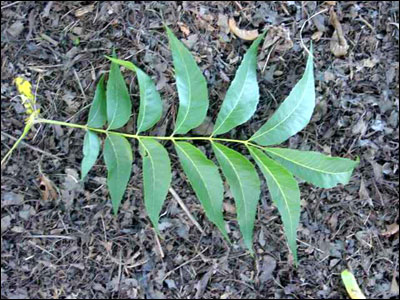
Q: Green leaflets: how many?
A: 13